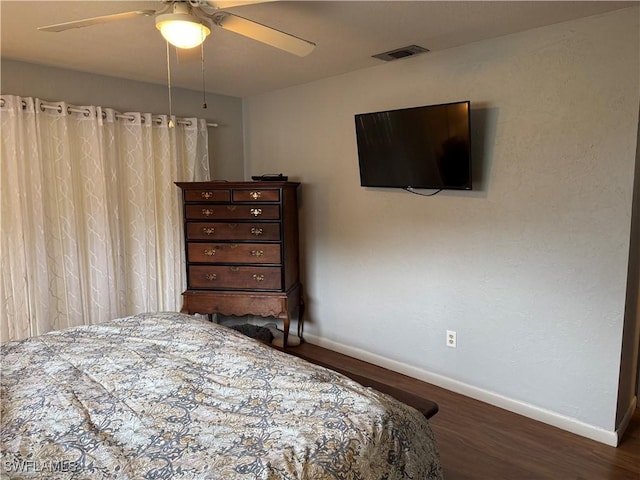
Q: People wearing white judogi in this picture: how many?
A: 0